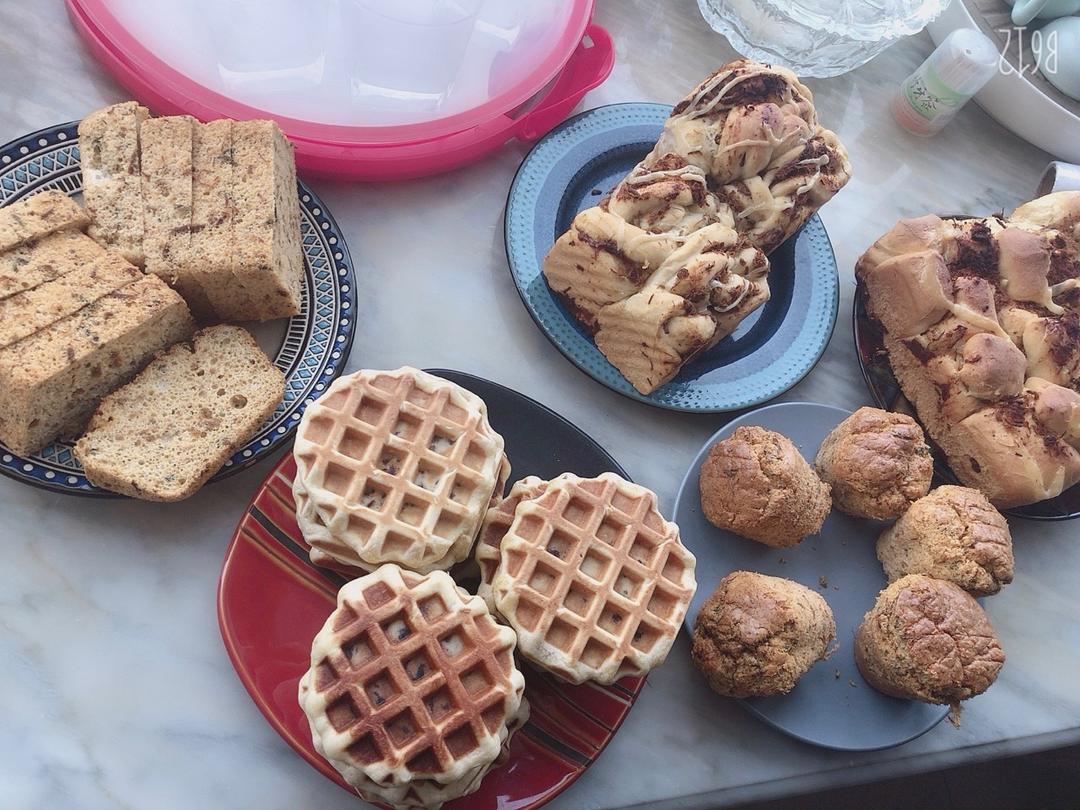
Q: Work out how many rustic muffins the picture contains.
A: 5